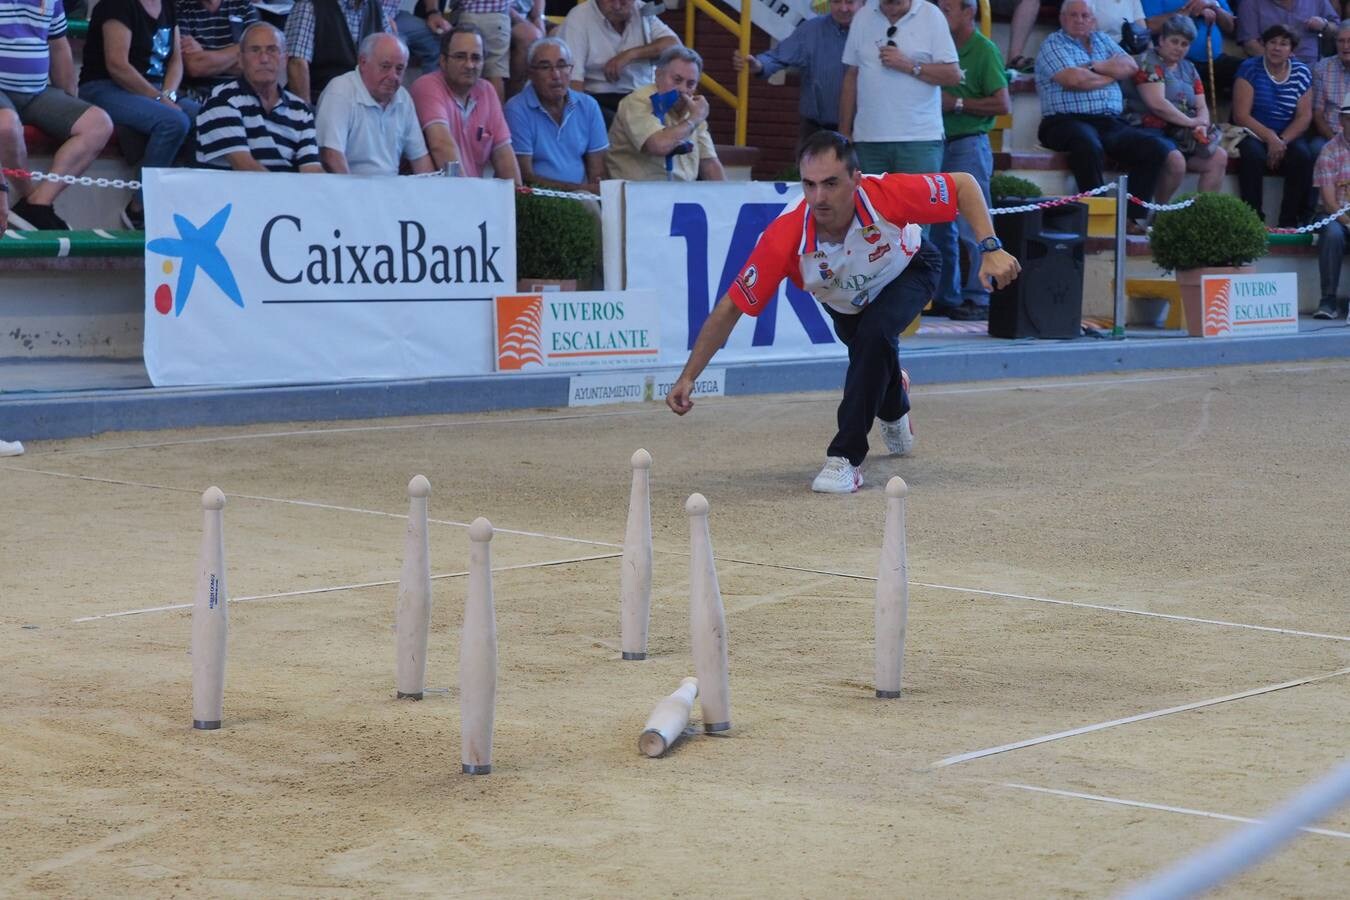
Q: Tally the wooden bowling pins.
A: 7